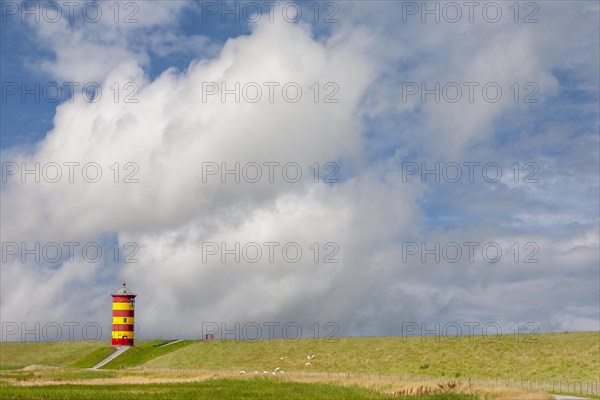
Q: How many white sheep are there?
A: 10